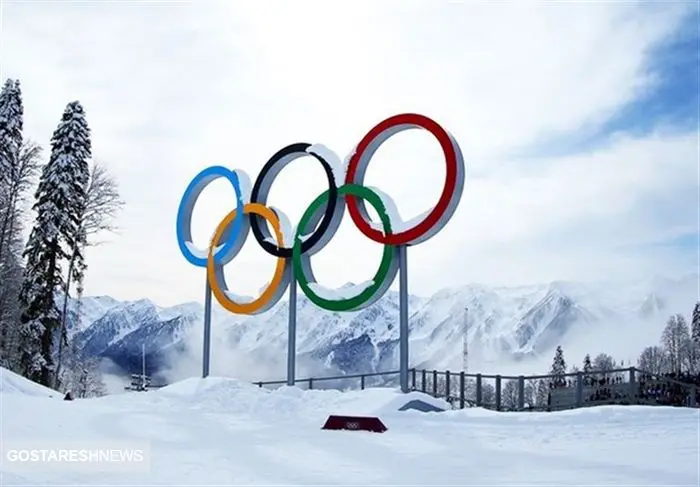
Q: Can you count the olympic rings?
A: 5